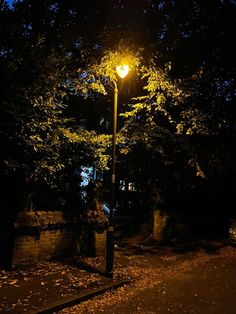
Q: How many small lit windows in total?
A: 2